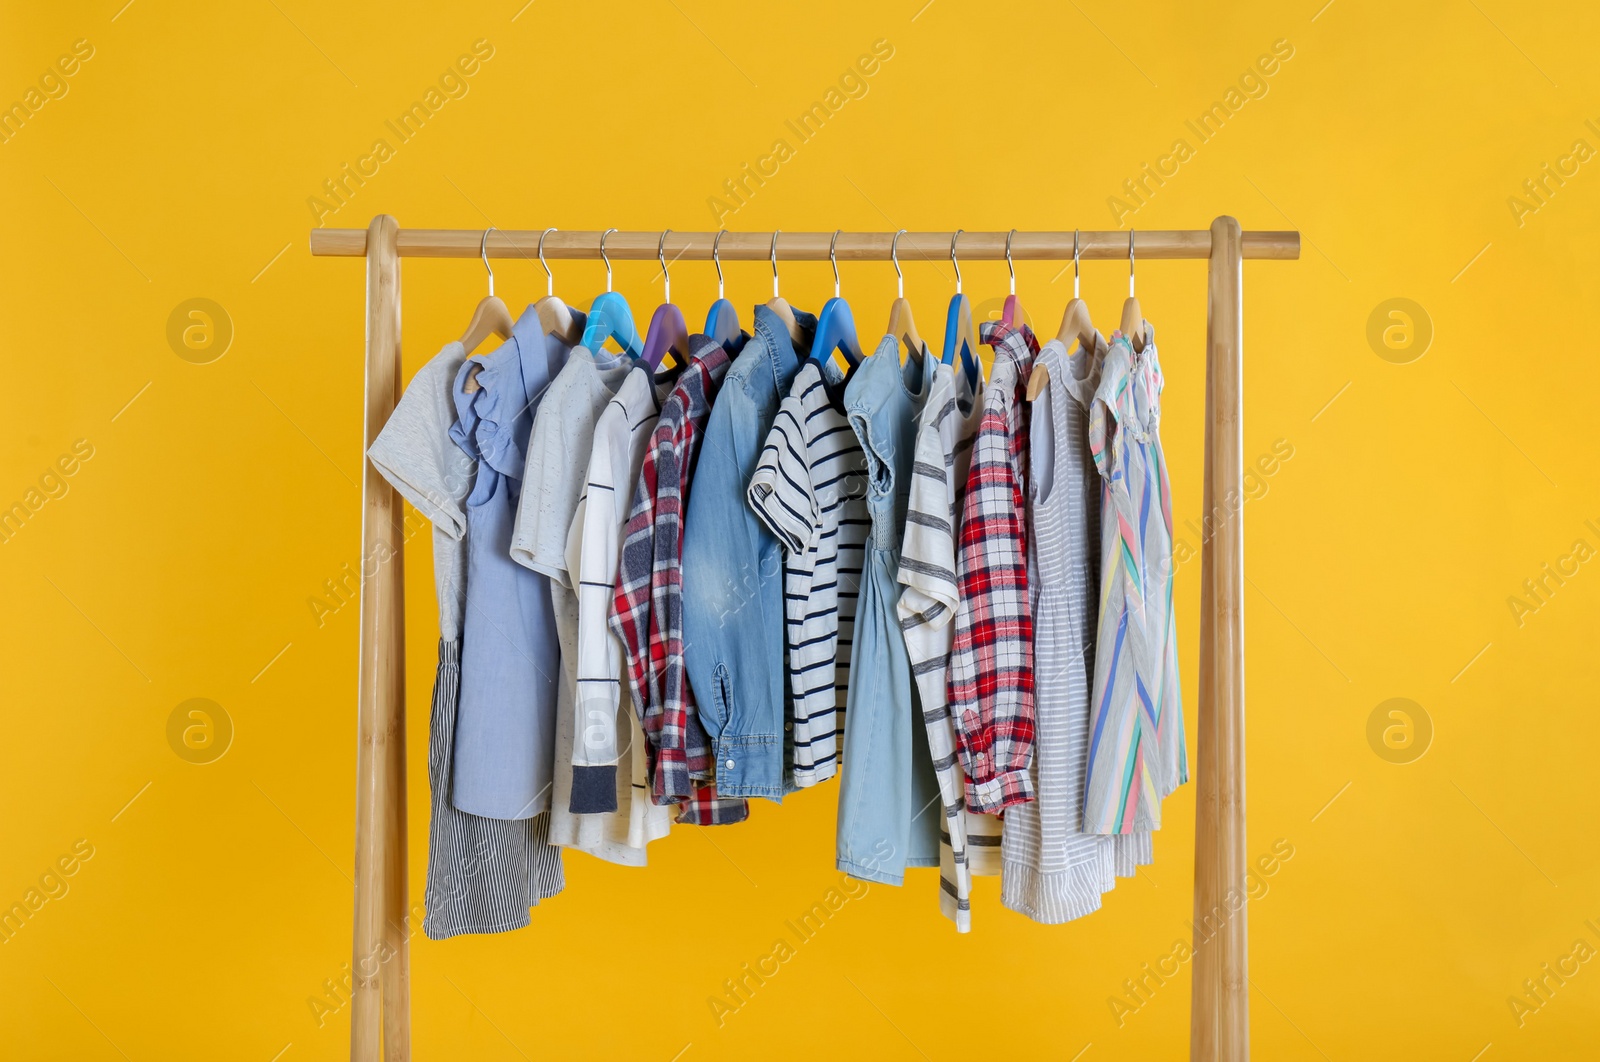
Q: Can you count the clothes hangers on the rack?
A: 12